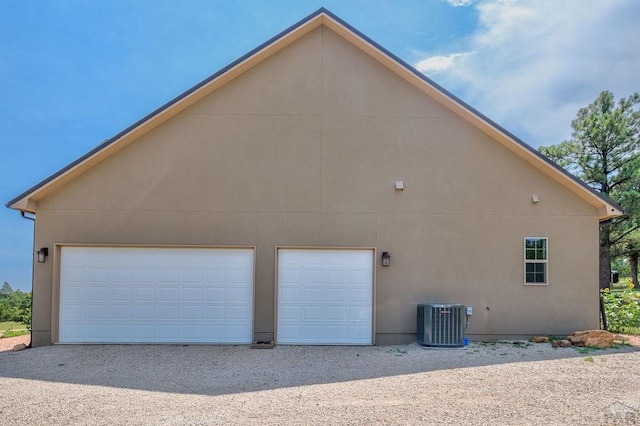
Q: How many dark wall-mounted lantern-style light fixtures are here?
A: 2